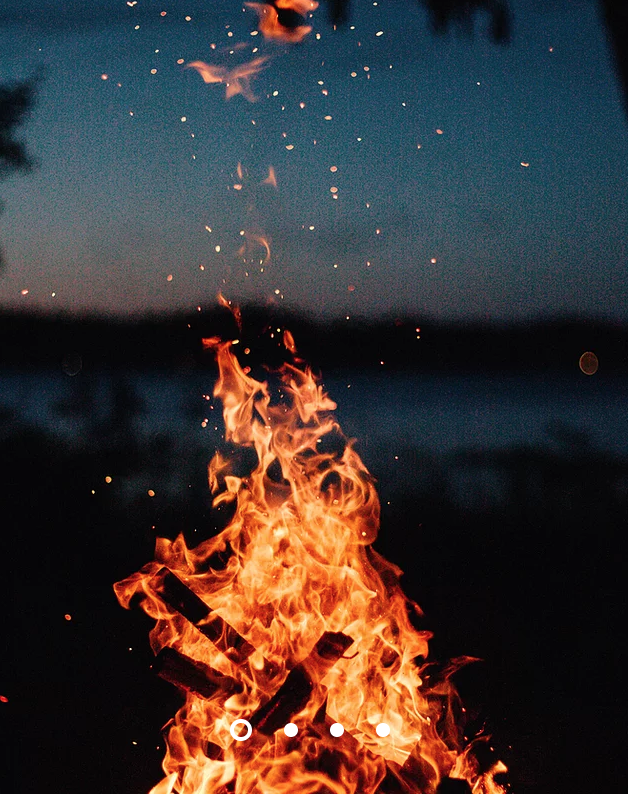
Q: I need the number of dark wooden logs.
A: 3